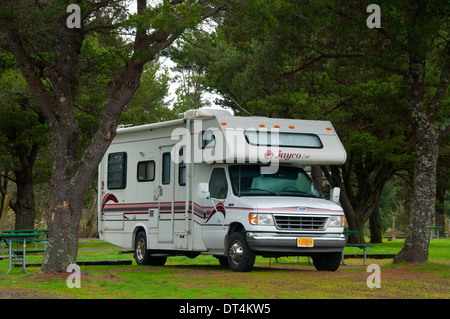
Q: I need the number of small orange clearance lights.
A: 5